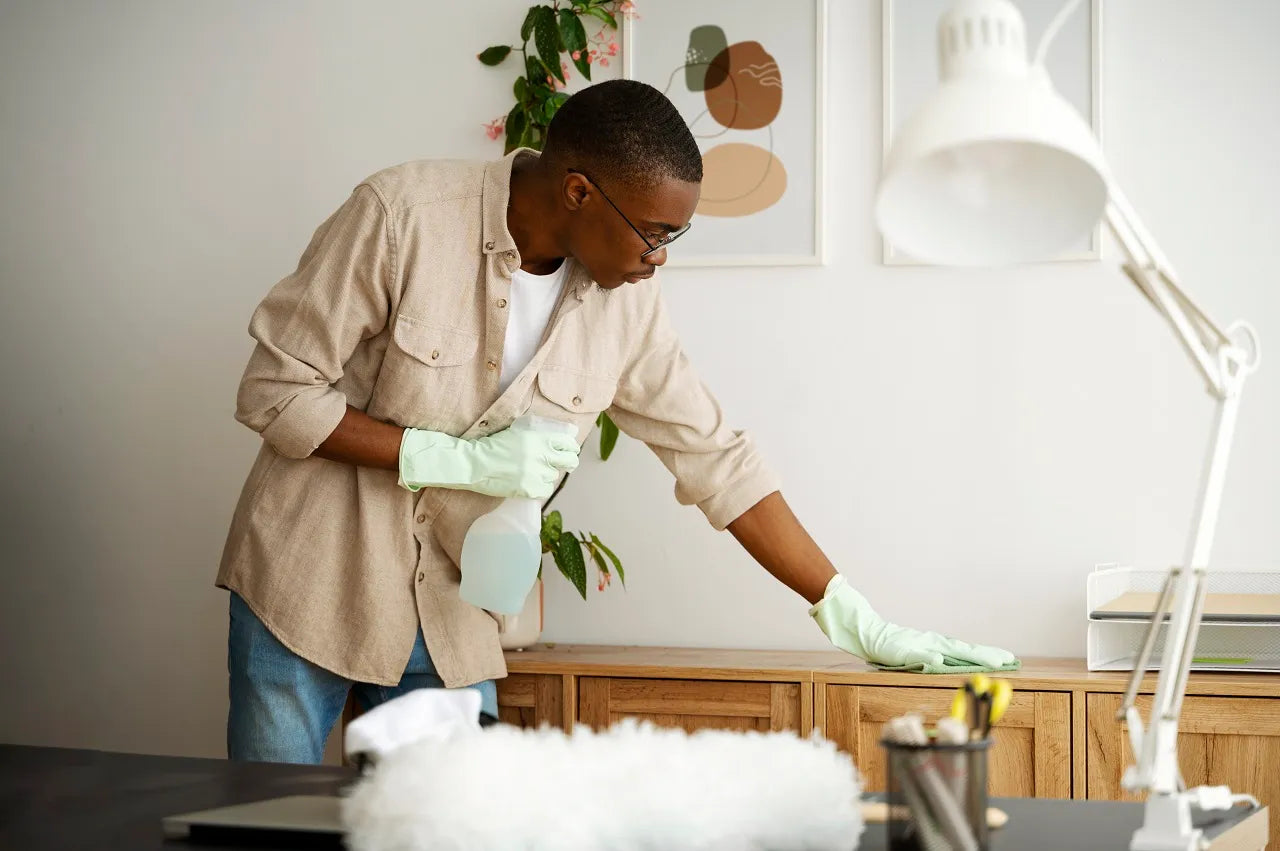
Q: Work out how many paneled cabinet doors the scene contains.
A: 4